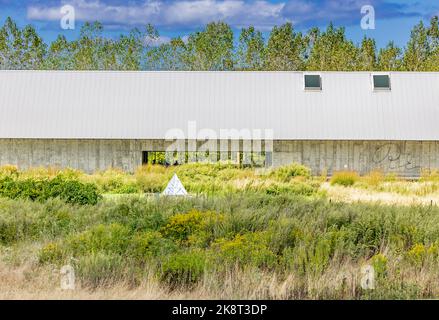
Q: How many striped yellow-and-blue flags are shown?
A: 0